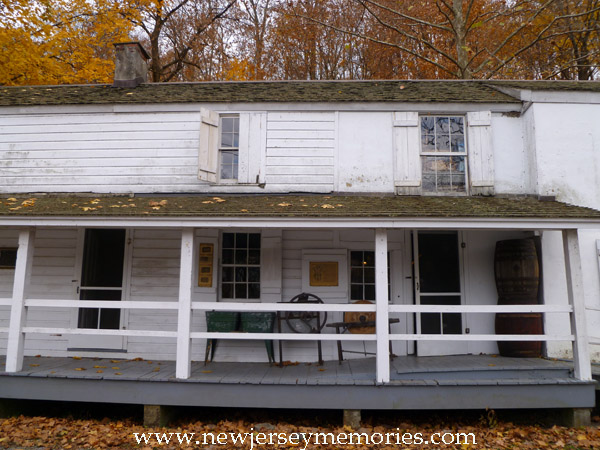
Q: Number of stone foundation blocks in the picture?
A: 3